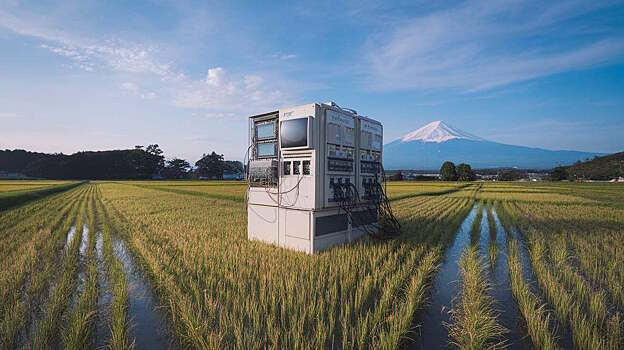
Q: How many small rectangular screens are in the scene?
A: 2